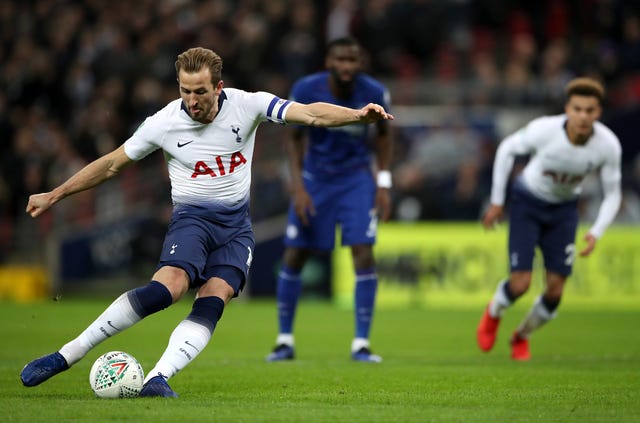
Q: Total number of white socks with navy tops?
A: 4